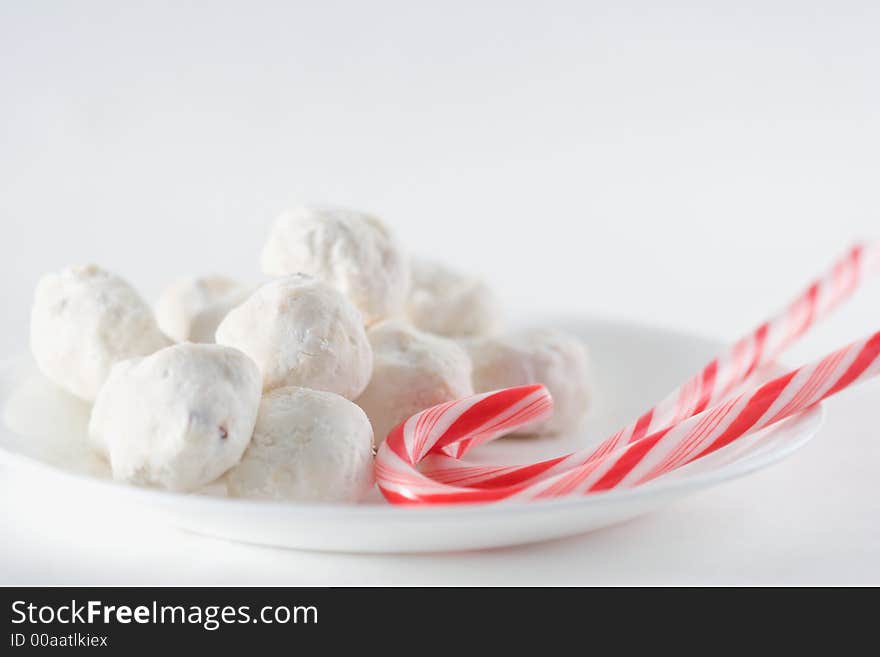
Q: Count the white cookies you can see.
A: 9